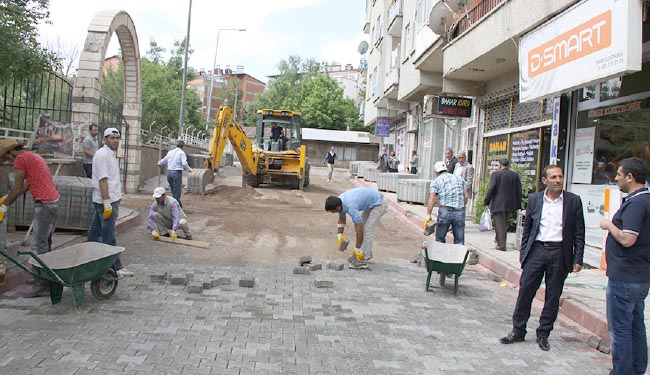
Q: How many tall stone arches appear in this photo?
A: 1